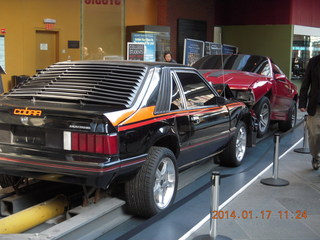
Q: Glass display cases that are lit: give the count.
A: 1